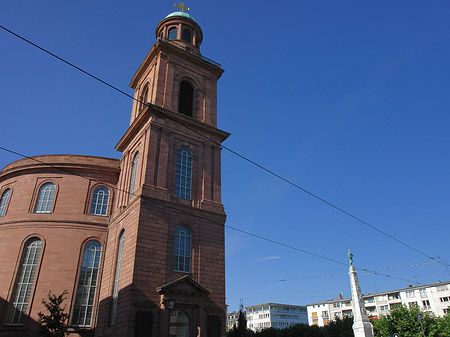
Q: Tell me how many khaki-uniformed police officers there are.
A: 0